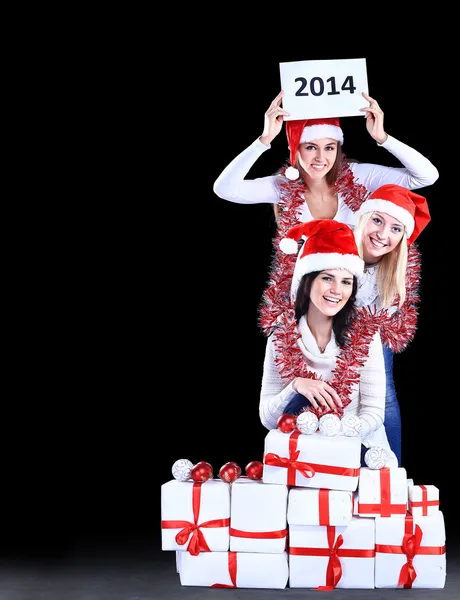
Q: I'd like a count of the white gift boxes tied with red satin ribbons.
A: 9